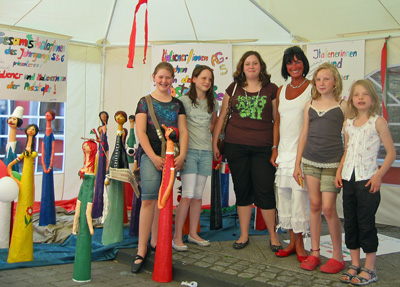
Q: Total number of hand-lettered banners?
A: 3